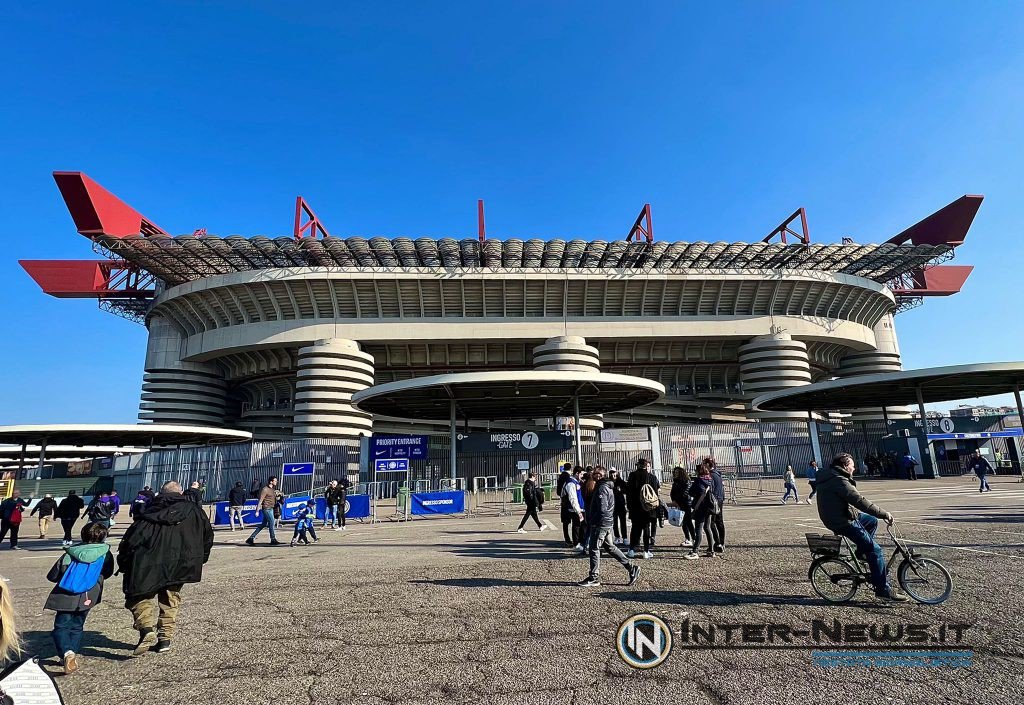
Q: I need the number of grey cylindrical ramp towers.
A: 5